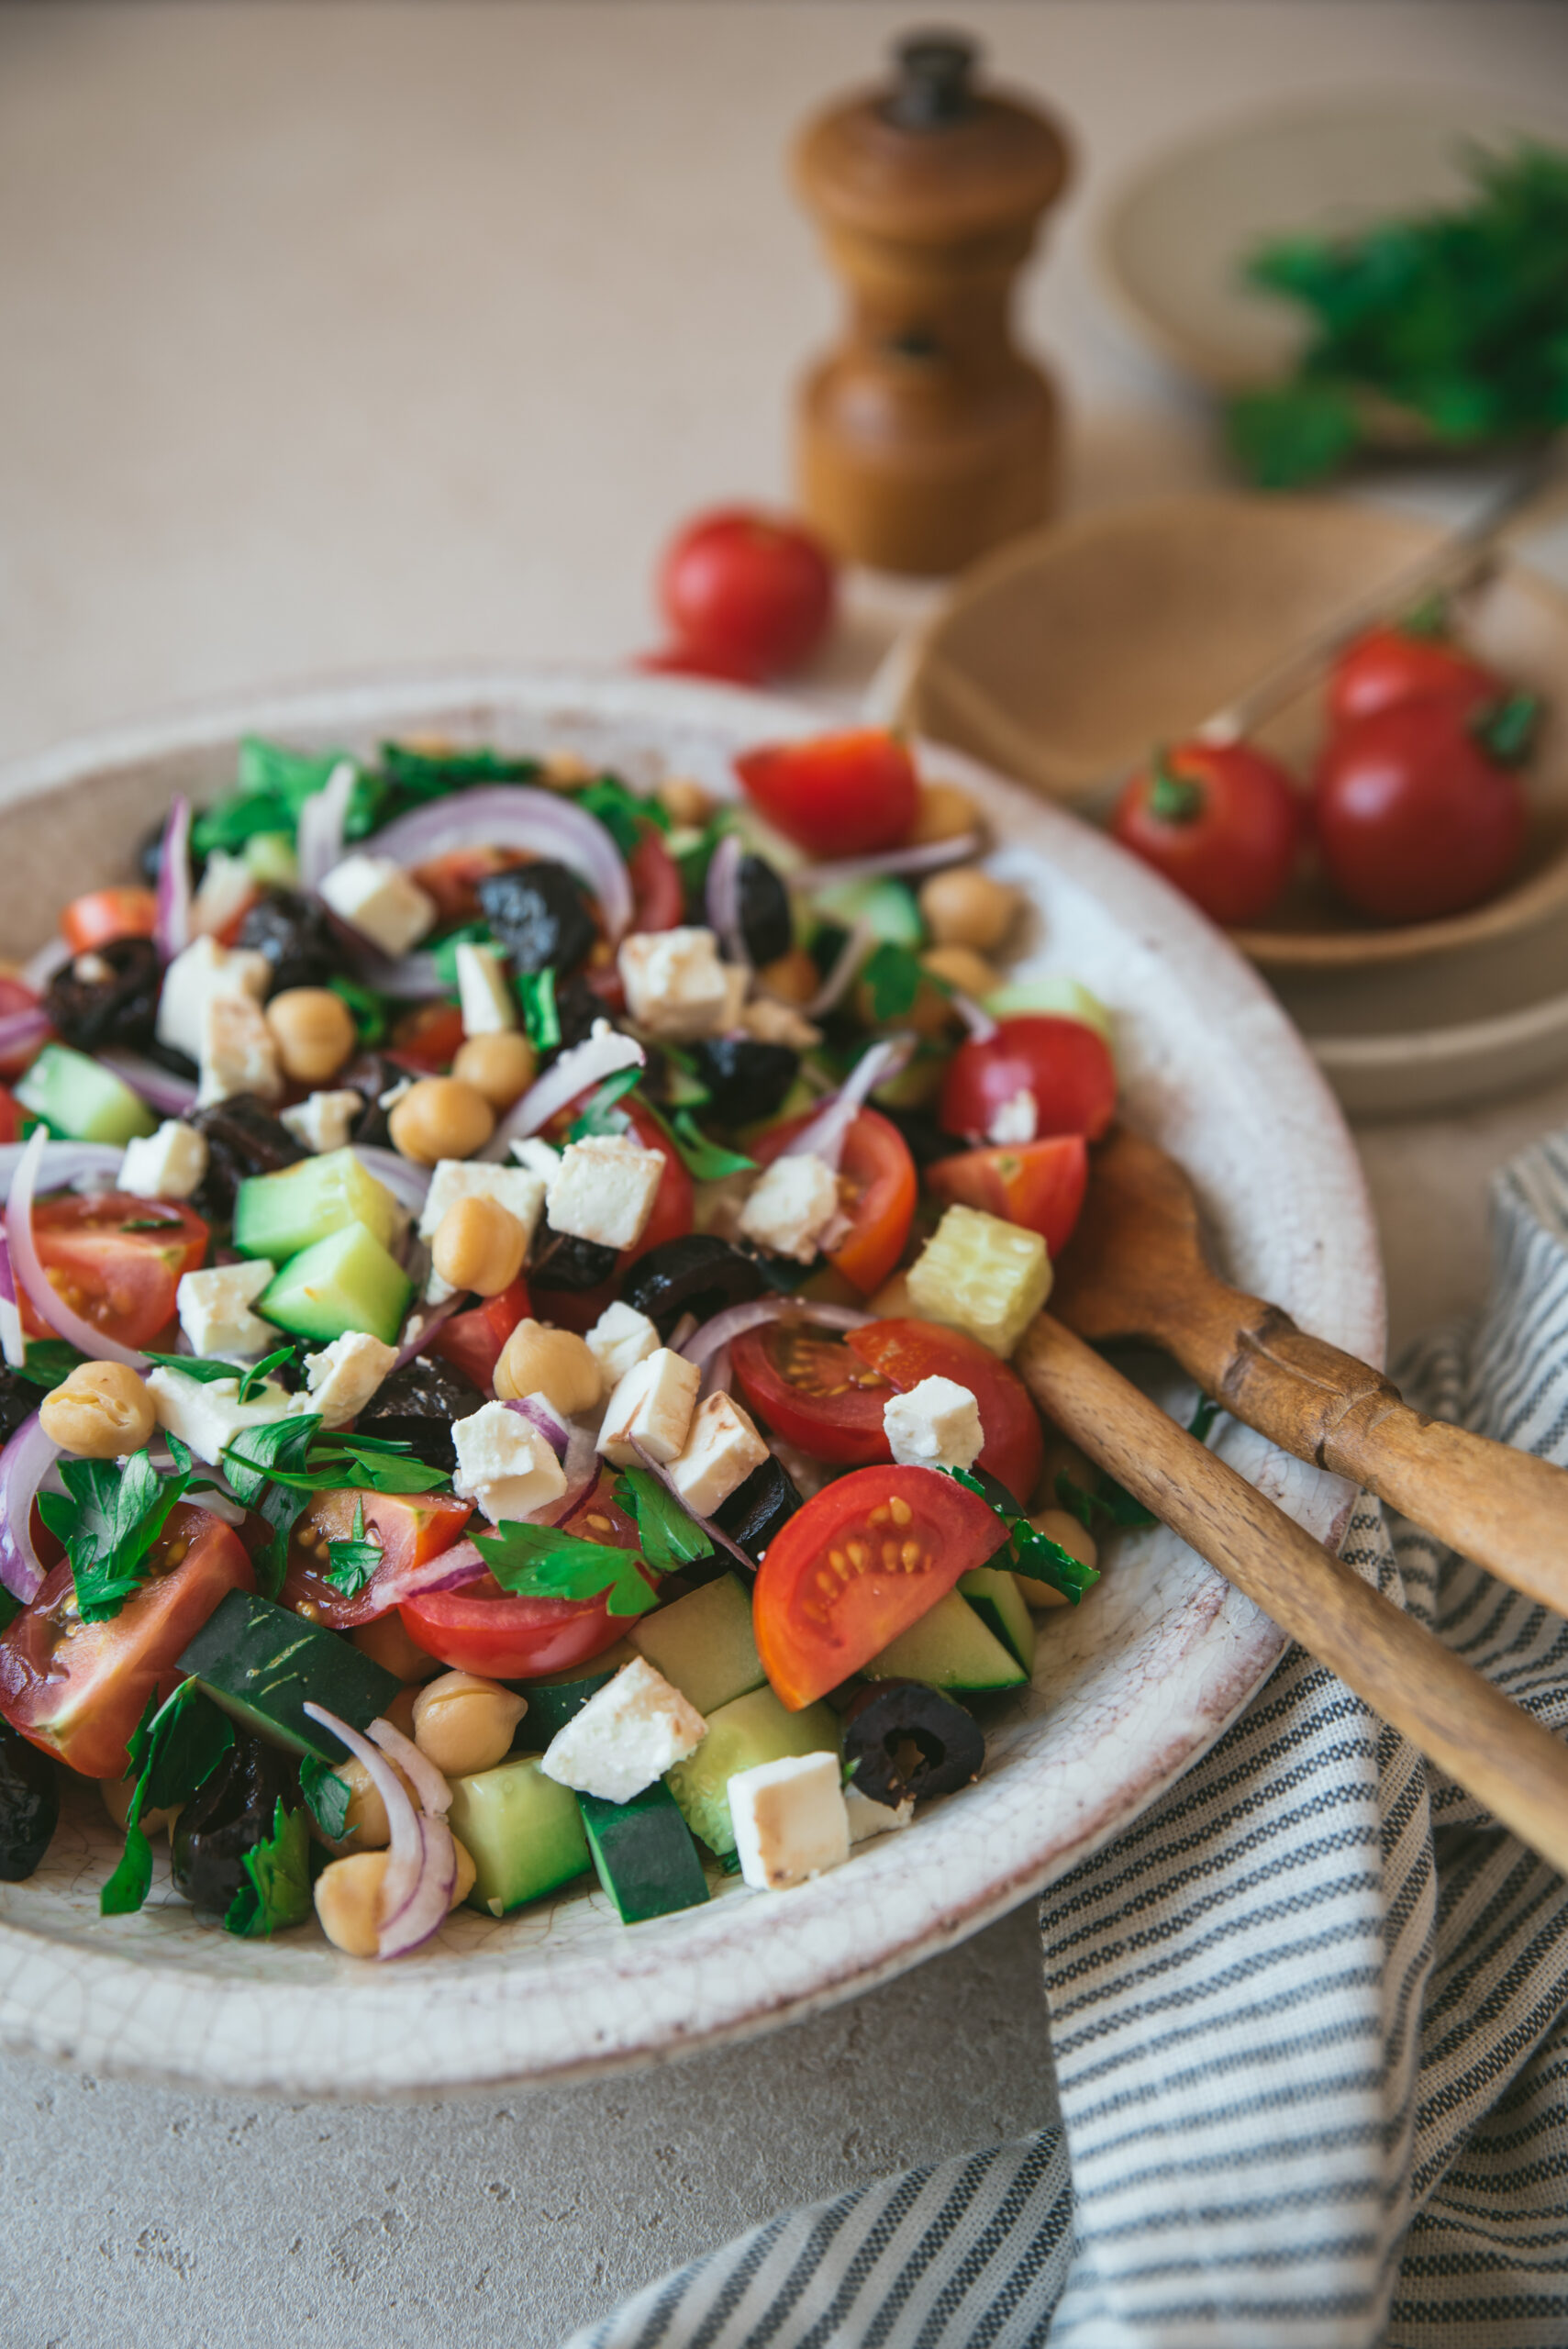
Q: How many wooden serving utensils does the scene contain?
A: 2